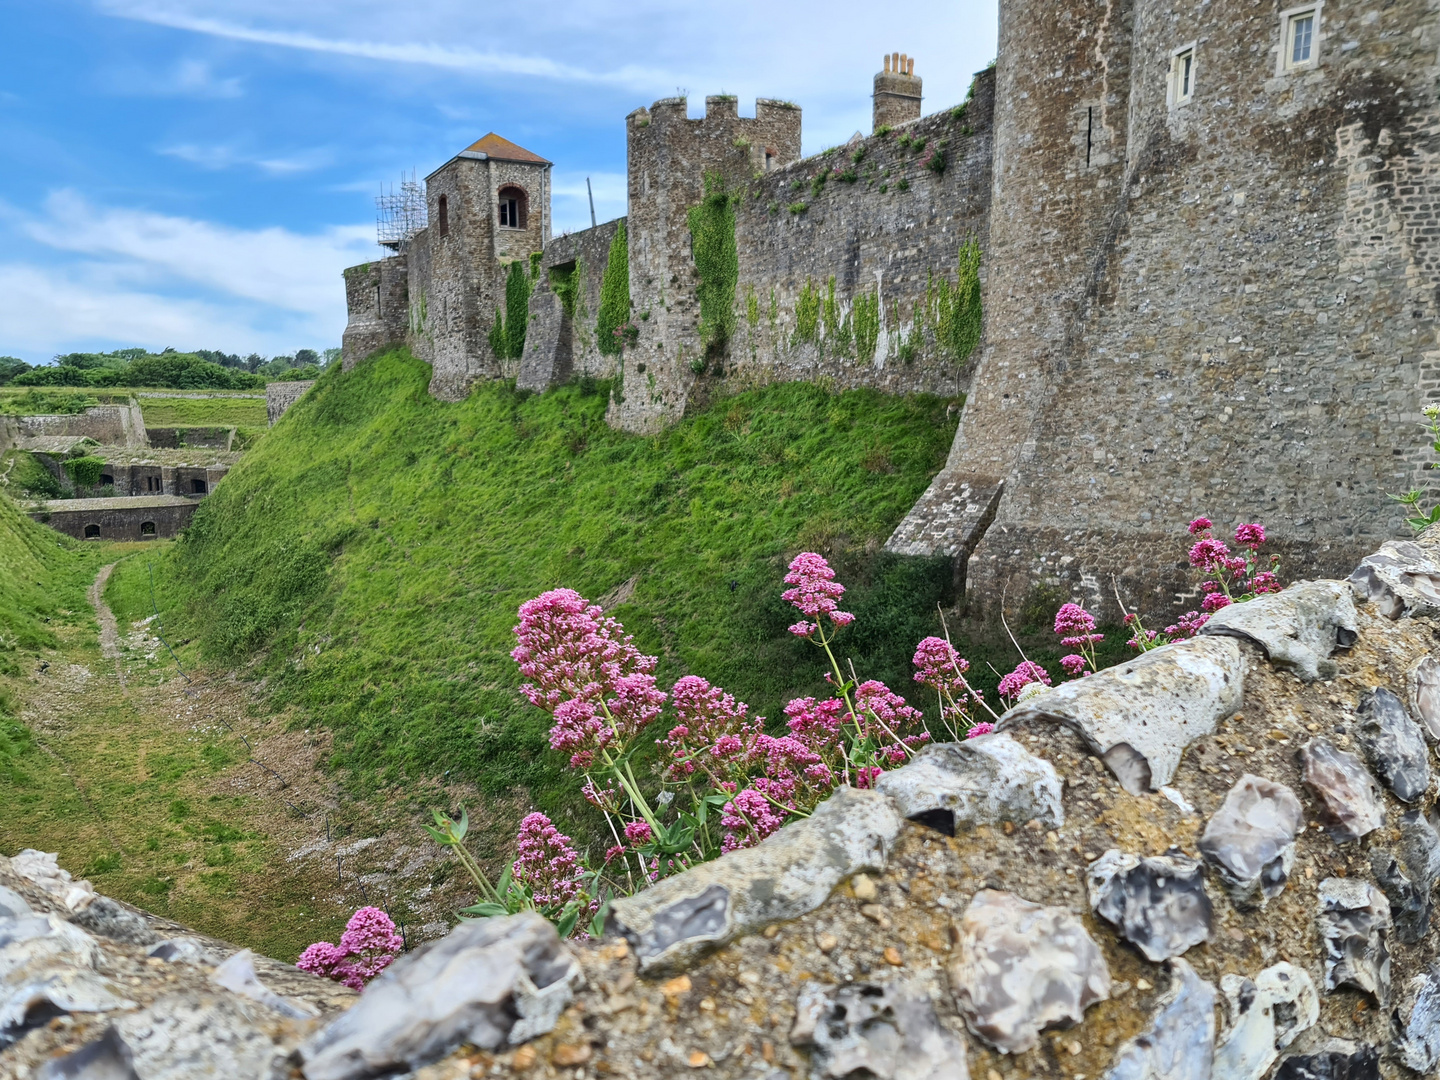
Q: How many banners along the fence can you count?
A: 0